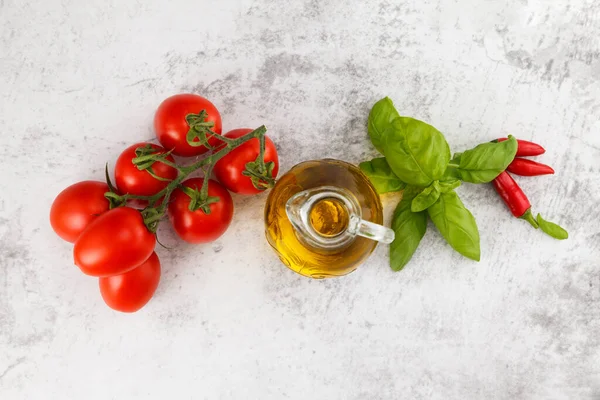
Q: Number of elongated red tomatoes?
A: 3